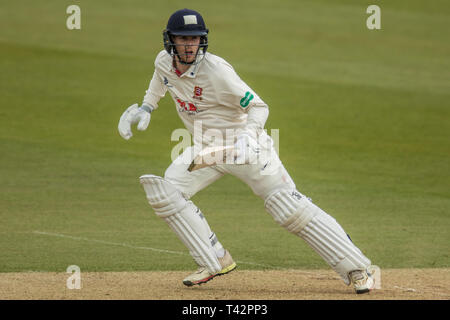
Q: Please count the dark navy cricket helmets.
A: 1